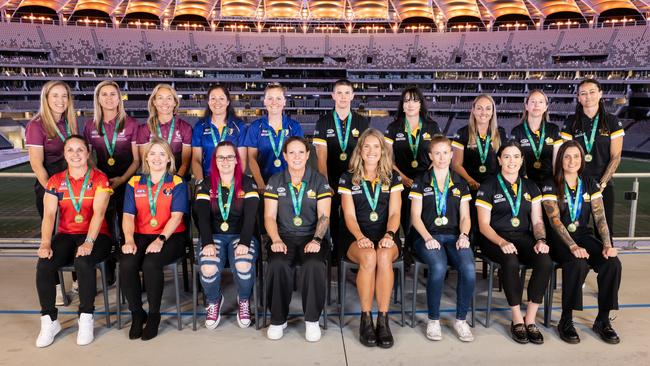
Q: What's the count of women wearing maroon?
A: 3